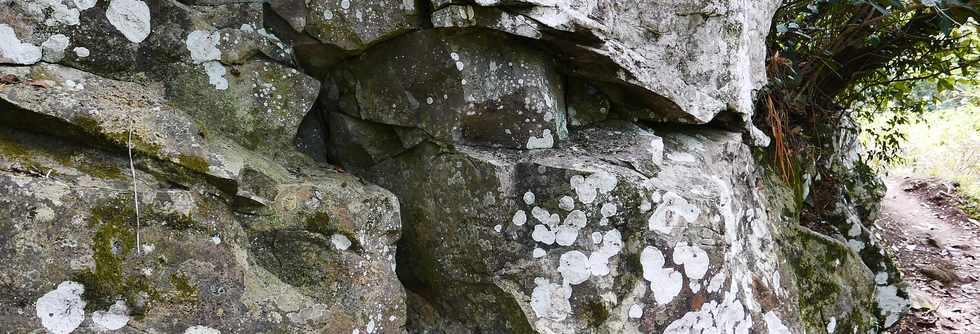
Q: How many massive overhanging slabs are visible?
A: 1